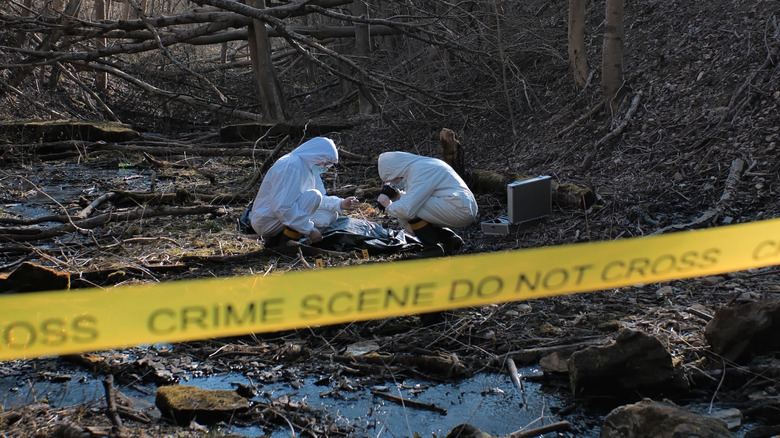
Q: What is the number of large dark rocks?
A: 3